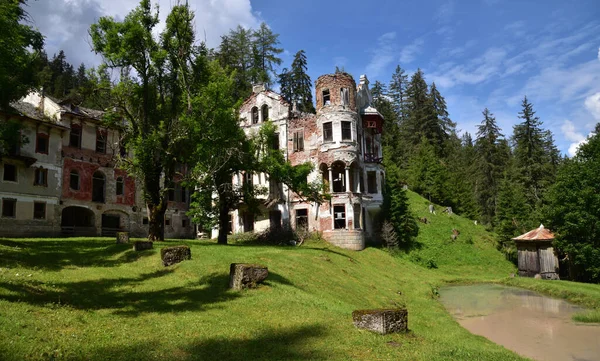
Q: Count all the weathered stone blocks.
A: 5